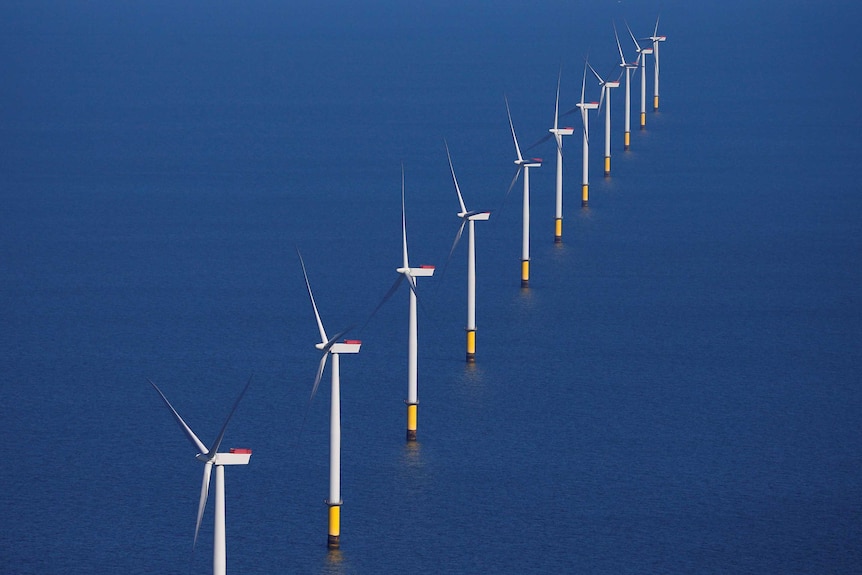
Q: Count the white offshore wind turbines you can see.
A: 11